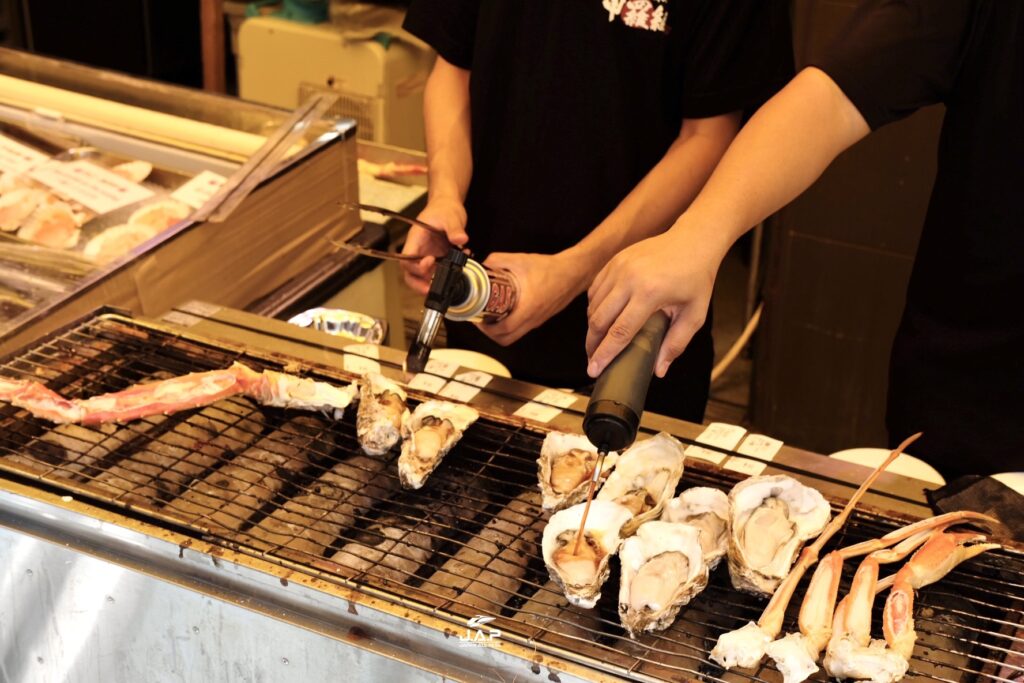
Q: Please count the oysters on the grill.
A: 8